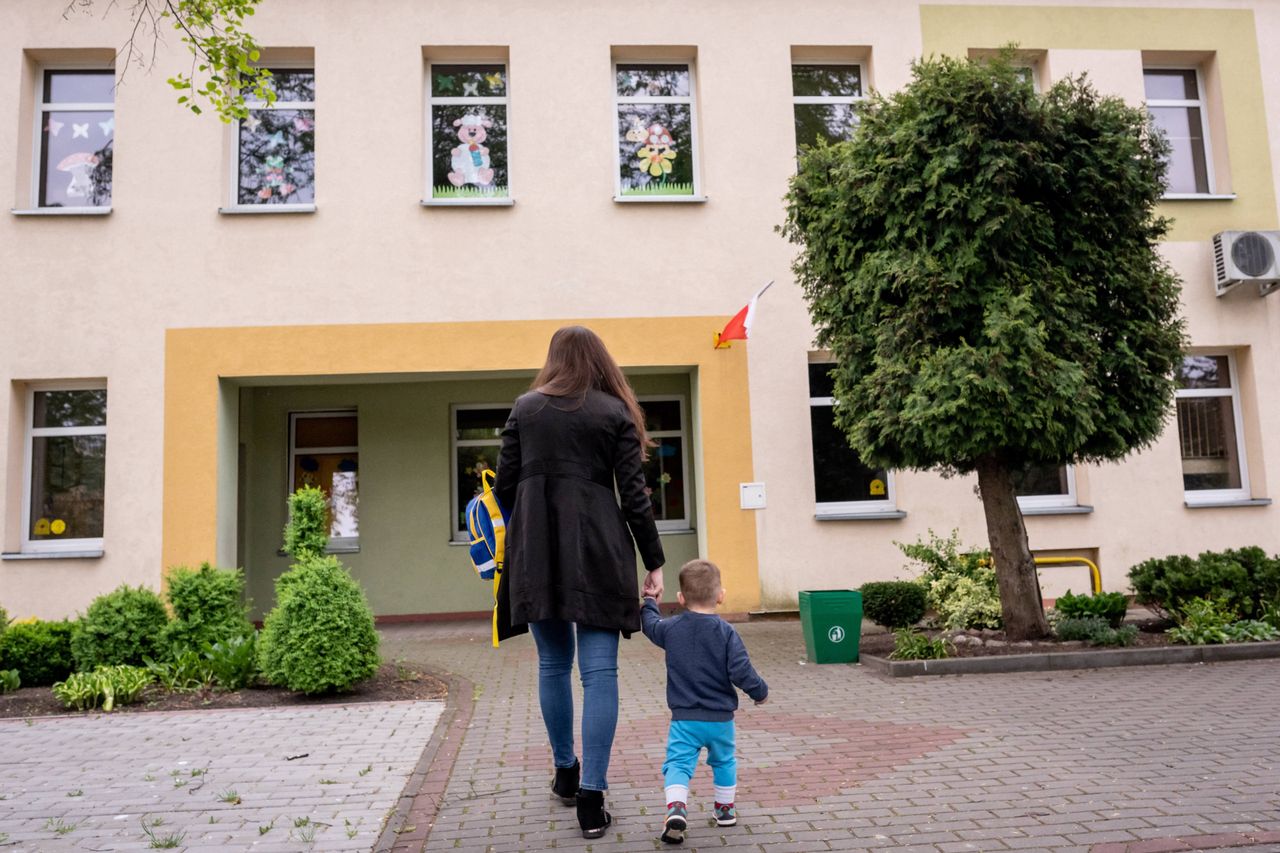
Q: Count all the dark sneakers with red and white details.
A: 2